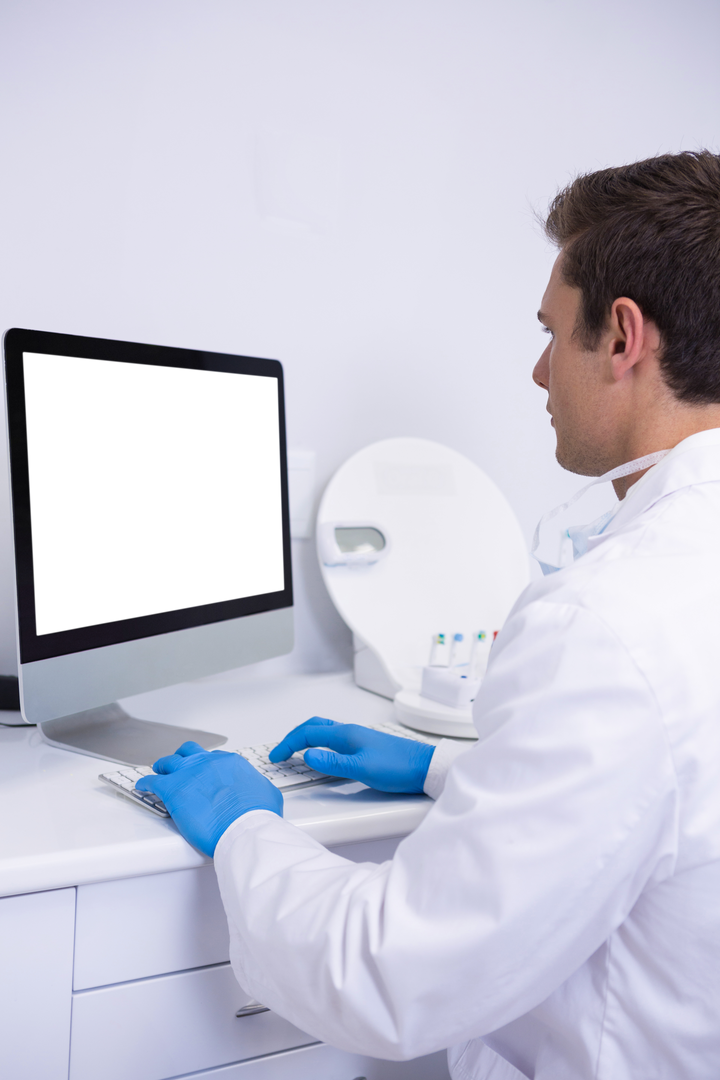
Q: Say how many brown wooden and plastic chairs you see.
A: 0